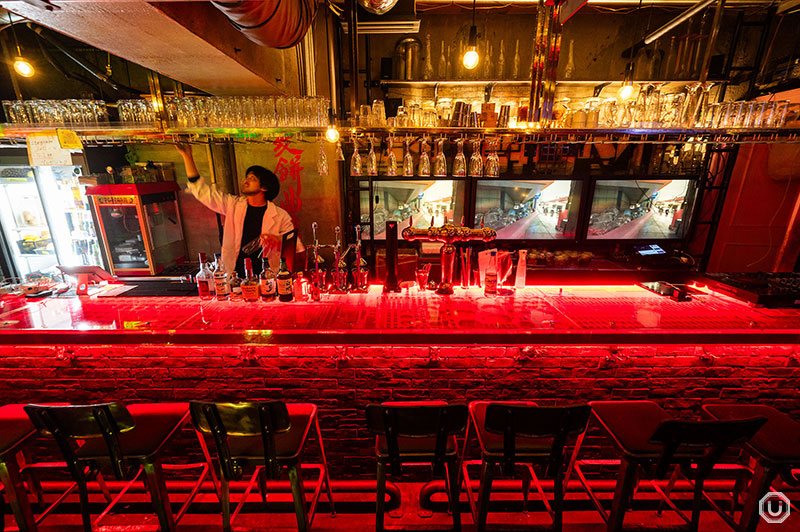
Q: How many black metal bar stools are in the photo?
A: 7